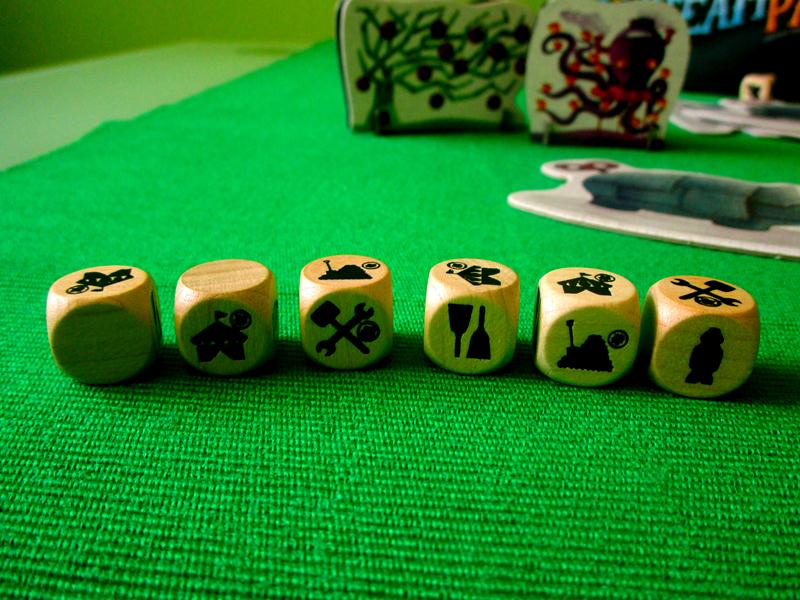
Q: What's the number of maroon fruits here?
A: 12